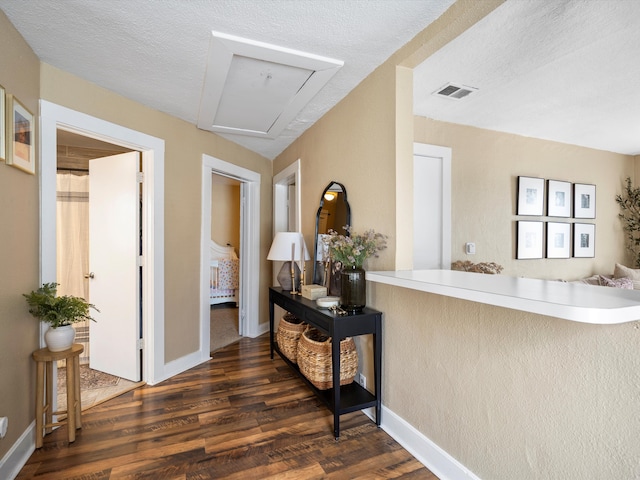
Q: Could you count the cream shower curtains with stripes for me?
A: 1